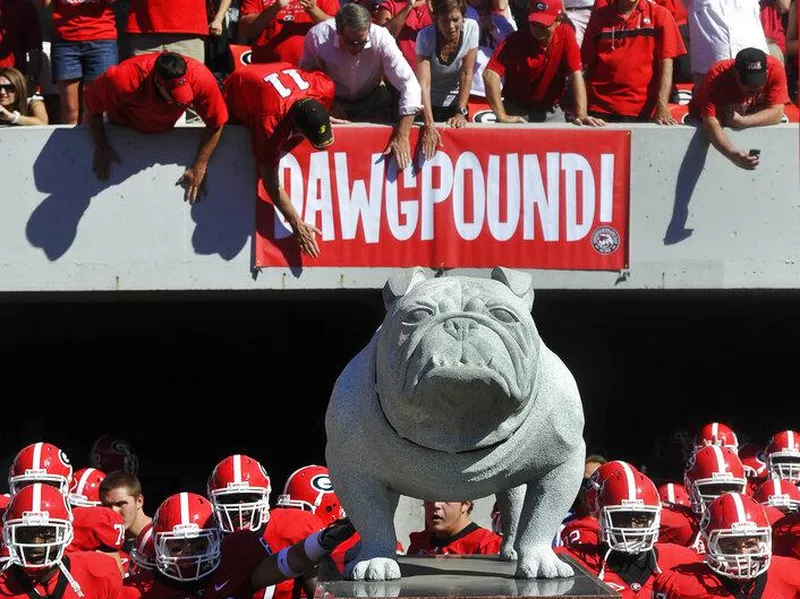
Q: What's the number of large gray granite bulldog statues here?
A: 1